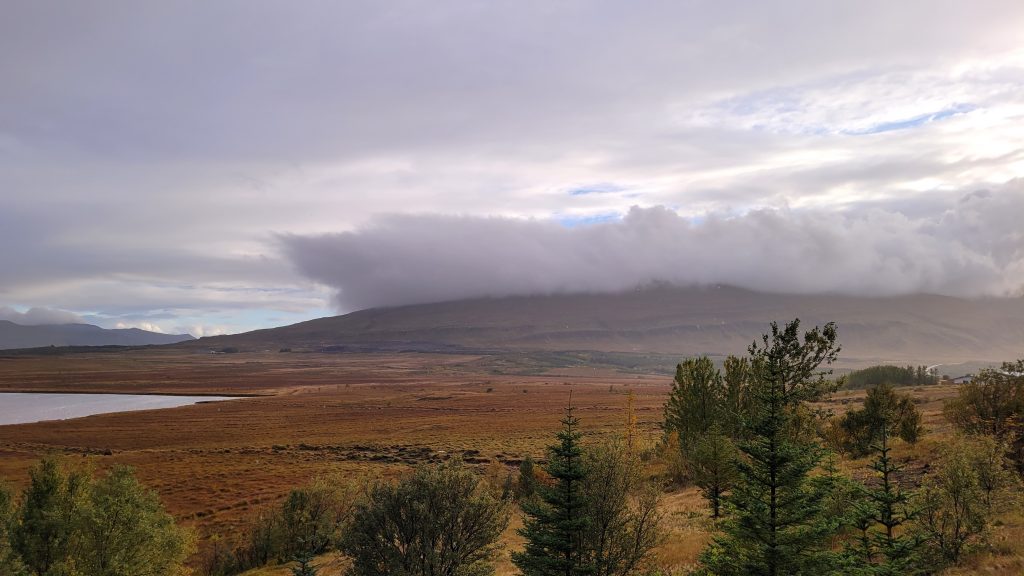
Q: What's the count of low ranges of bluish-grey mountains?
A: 1